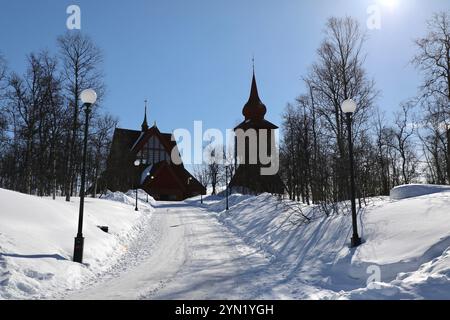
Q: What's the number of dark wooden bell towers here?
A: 1